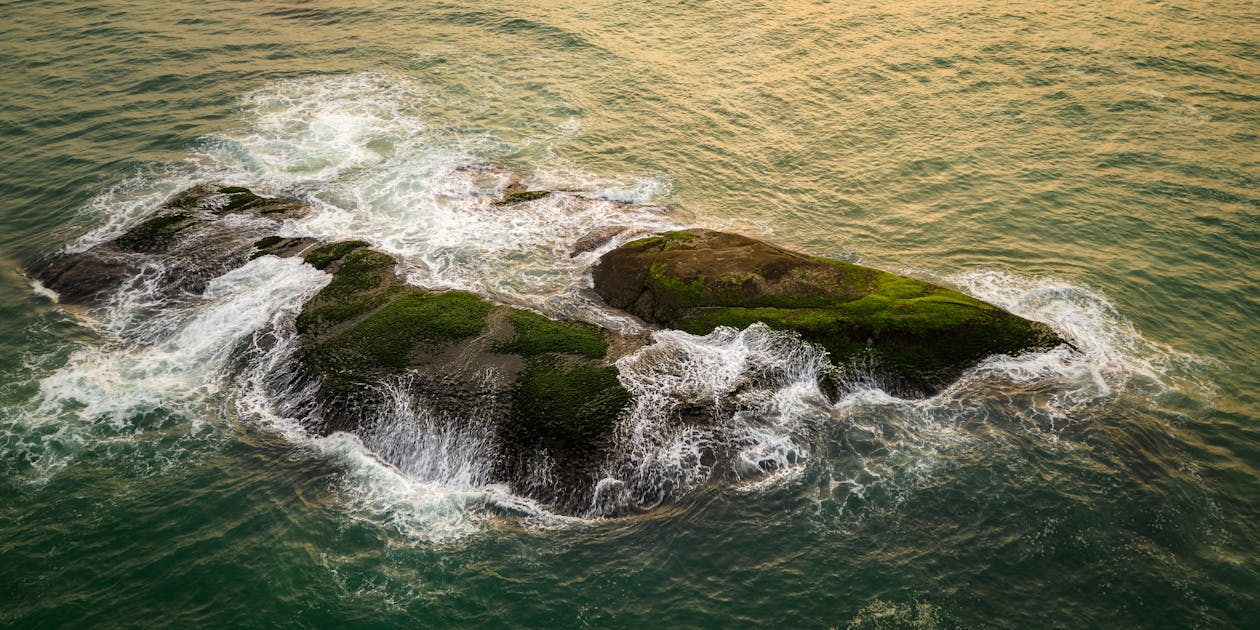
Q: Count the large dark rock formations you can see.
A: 3